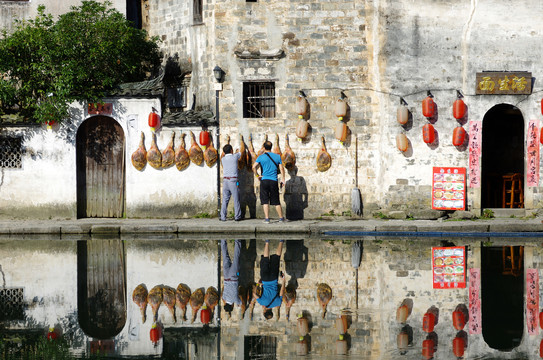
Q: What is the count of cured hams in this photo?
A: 13